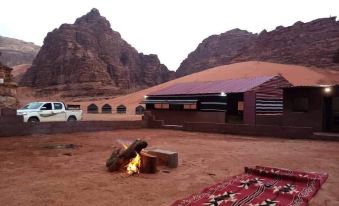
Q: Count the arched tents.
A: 4